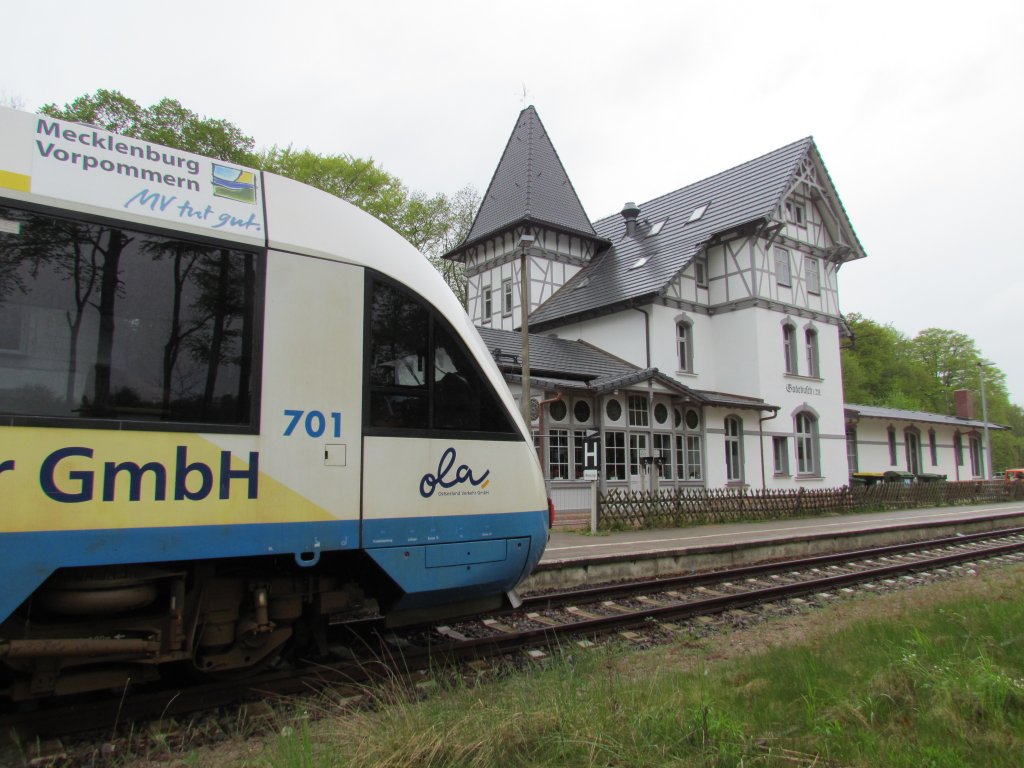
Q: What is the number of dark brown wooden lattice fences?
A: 1